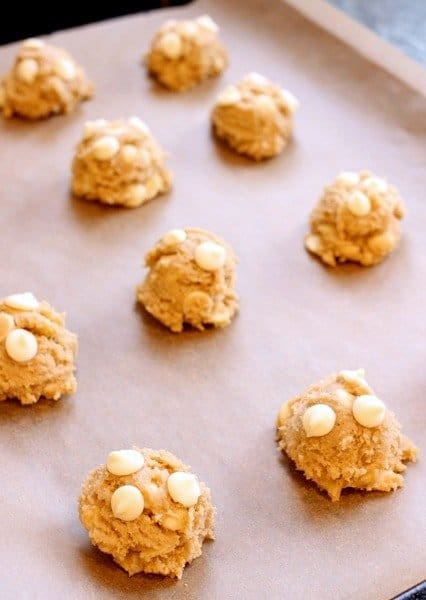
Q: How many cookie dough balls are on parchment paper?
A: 9